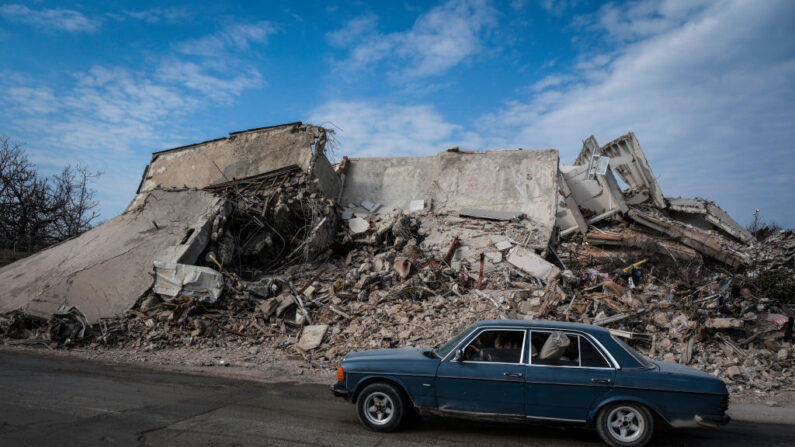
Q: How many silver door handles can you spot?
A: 2